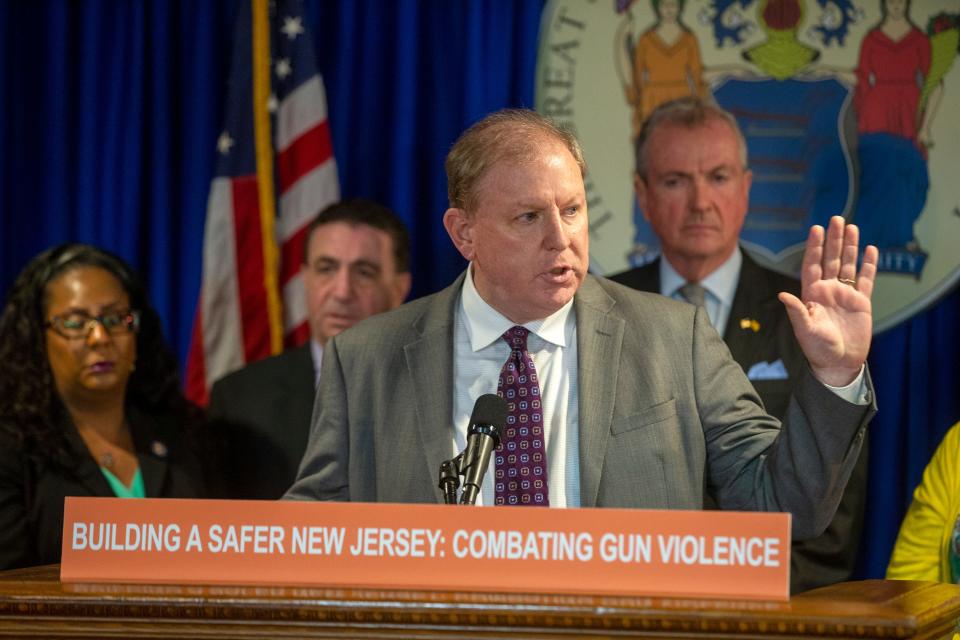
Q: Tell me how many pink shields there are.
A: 0